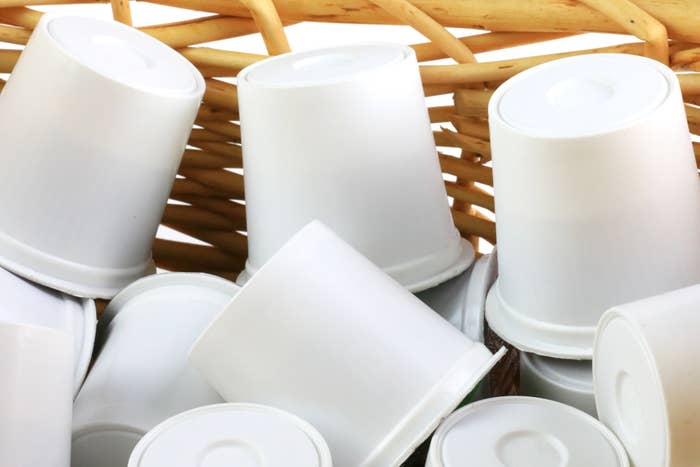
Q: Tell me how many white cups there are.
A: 12